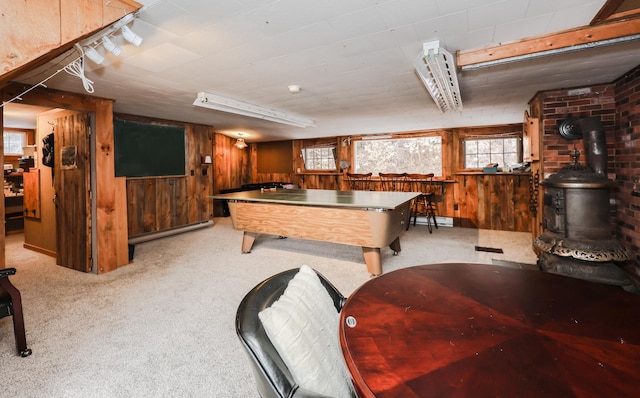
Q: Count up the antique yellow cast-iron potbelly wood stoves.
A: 0